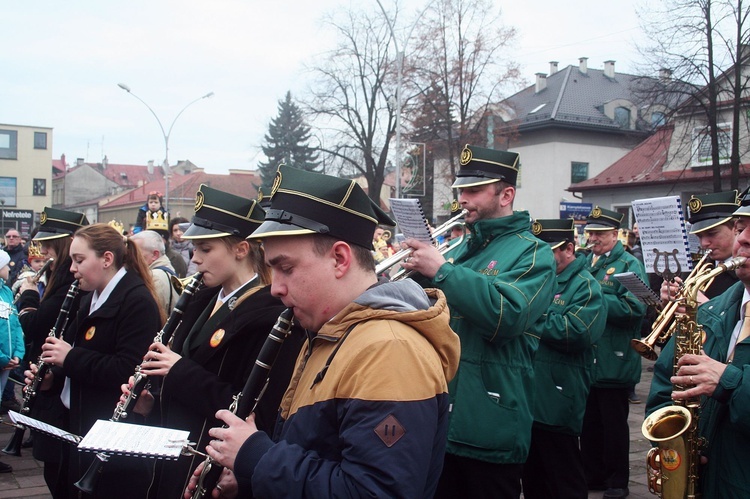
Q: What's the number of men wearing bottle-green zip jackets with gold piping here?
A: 3